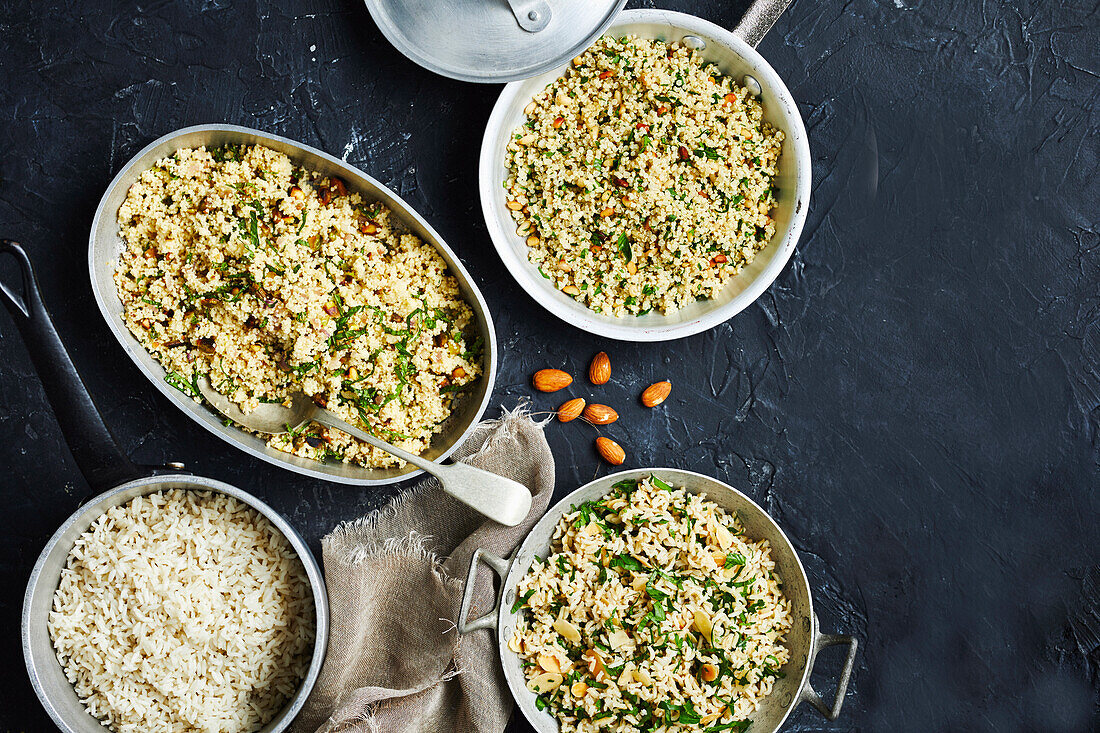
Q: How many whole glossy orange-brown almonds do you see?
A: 6